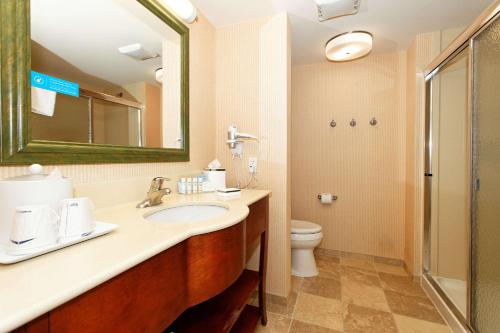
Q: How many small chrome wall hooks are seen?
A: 3